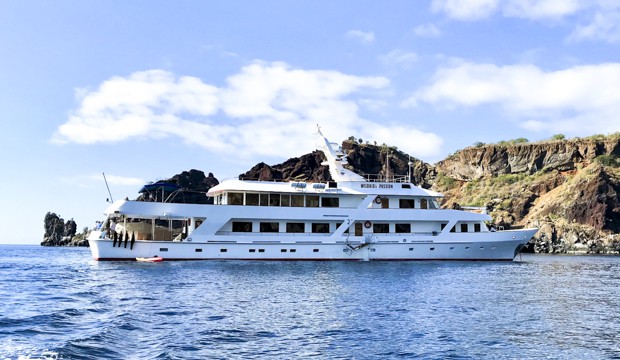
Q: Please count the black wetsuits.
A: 4